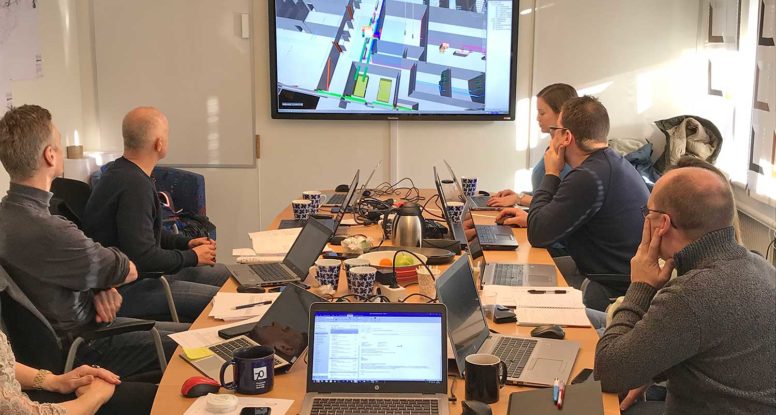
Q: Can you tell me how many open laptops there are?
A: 9